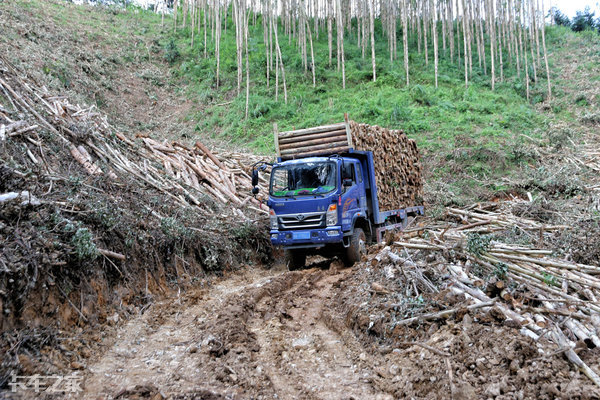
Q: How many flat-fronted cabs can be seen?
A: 1